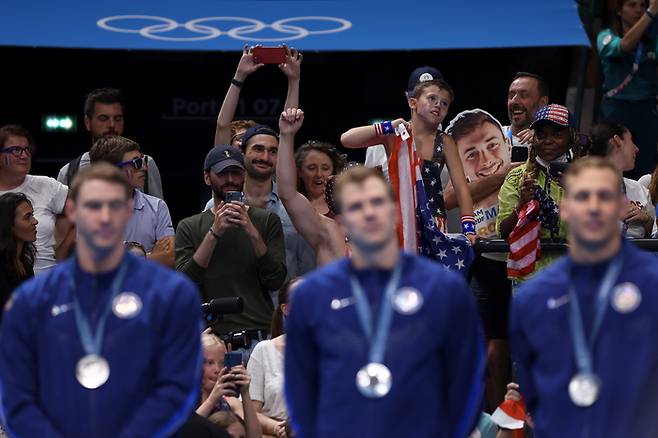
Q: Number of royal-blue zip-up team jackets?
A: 3